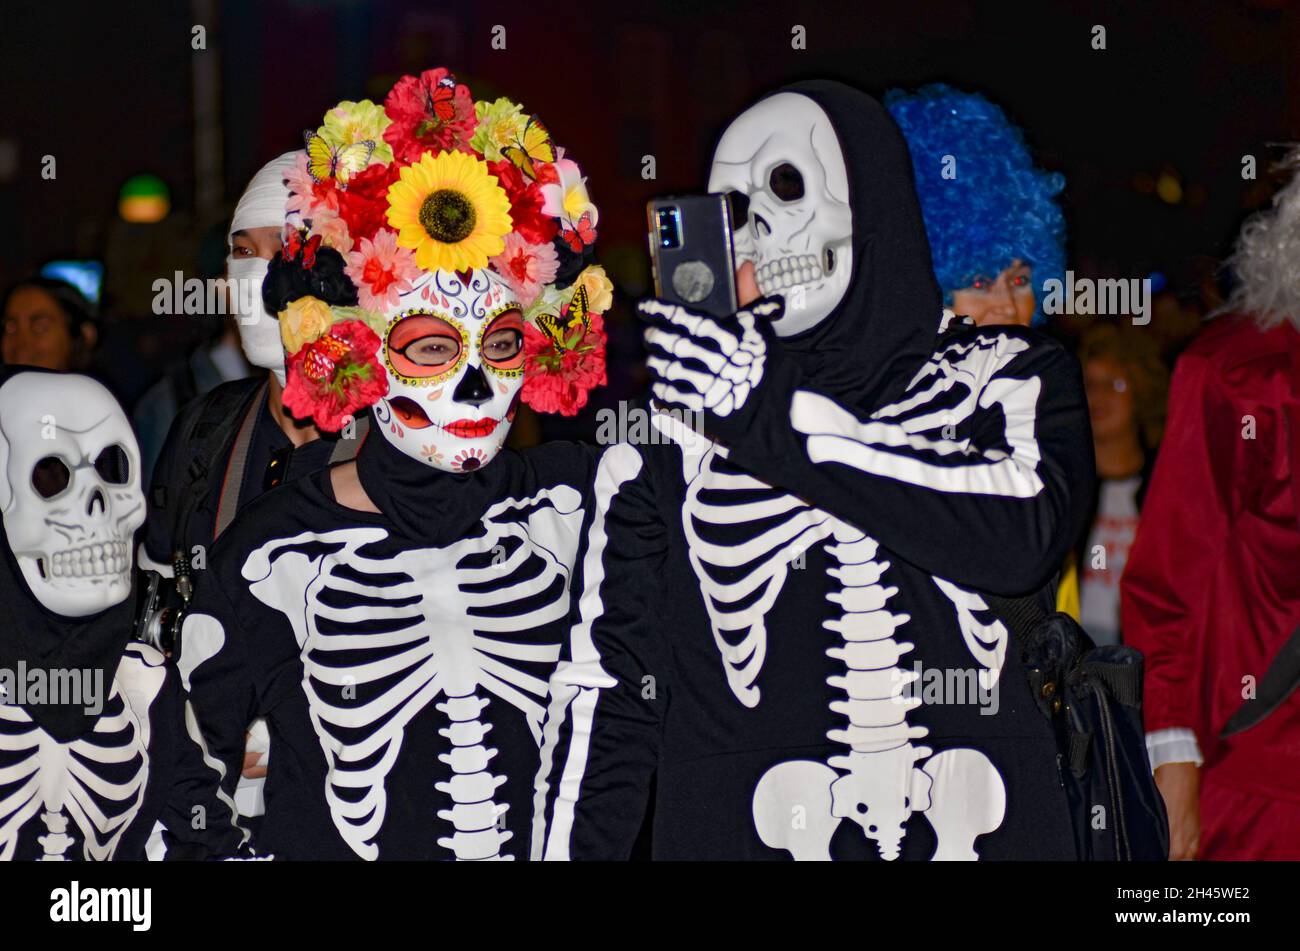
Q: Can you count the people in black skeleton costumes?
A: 3